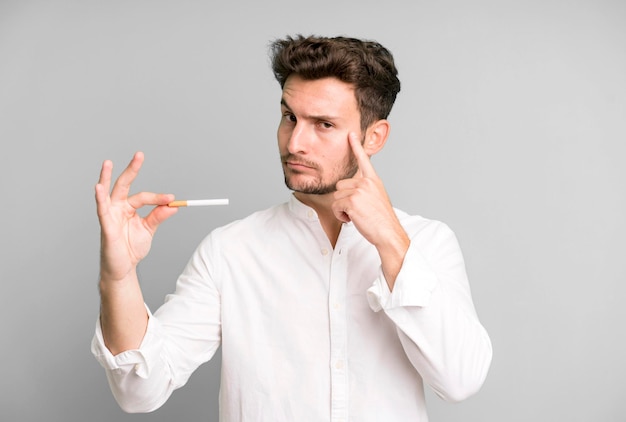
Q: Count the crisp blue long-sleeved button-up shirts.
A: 0